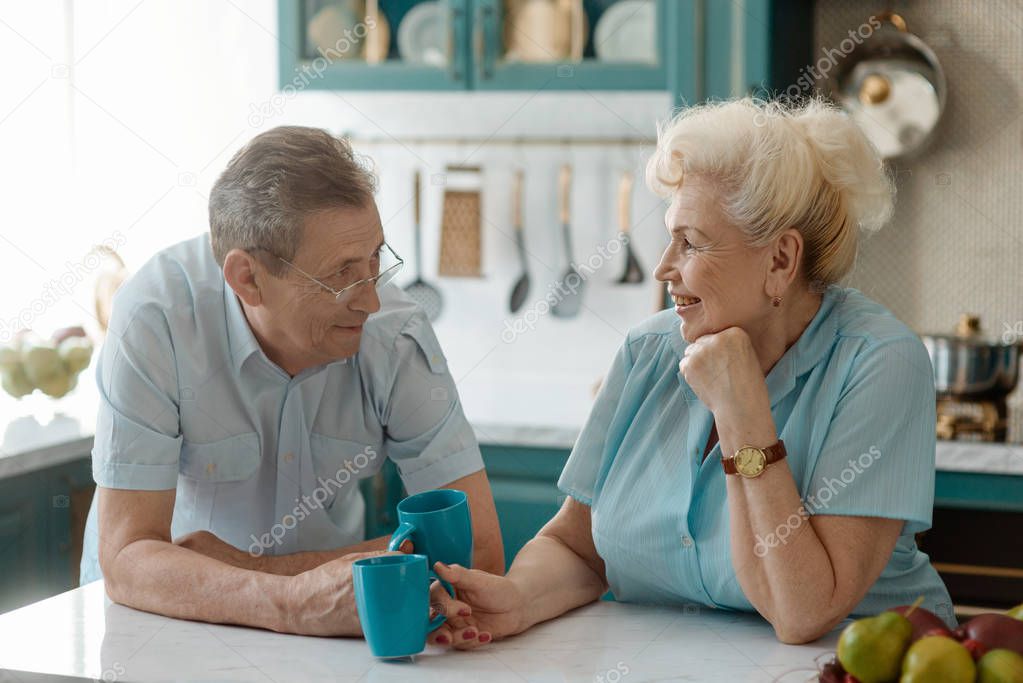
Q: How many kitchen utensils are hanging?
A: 5